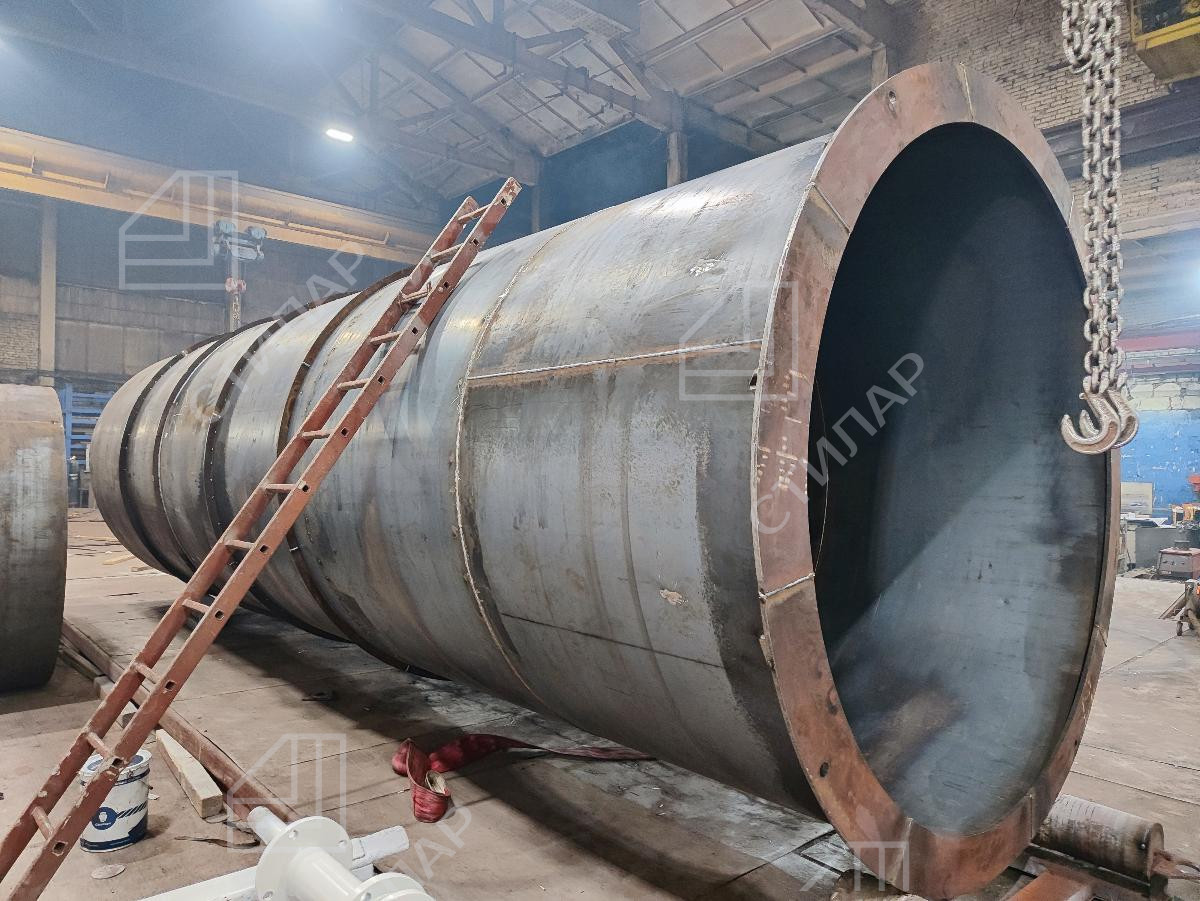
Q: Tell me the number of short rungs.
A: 12